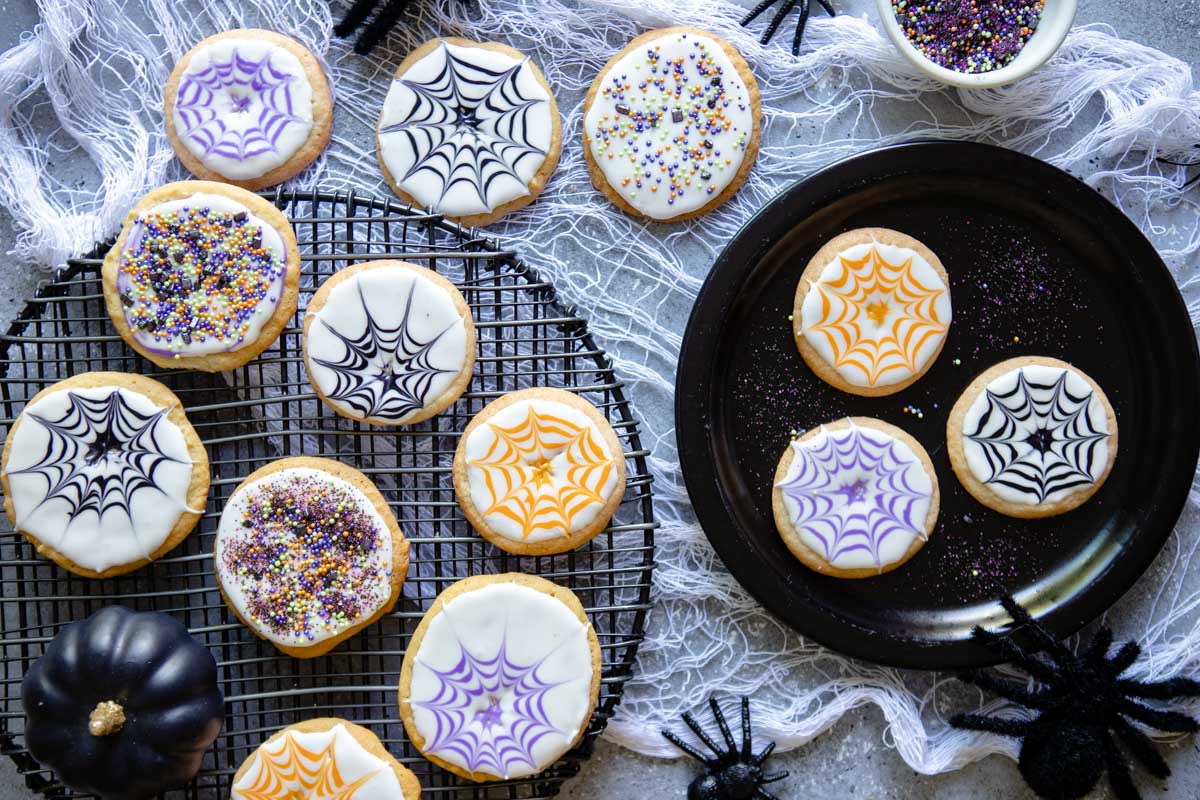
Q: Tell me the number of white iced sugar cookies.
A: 13